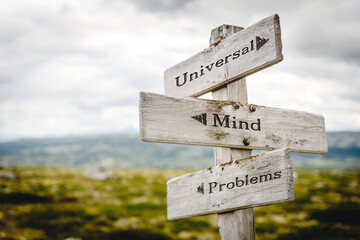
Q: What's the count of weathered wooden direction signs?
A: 3